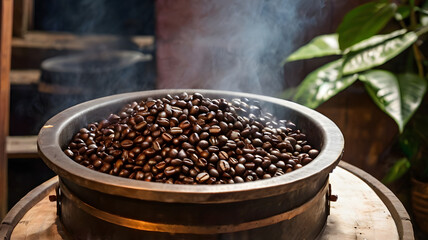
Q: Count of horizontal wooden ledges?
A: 3